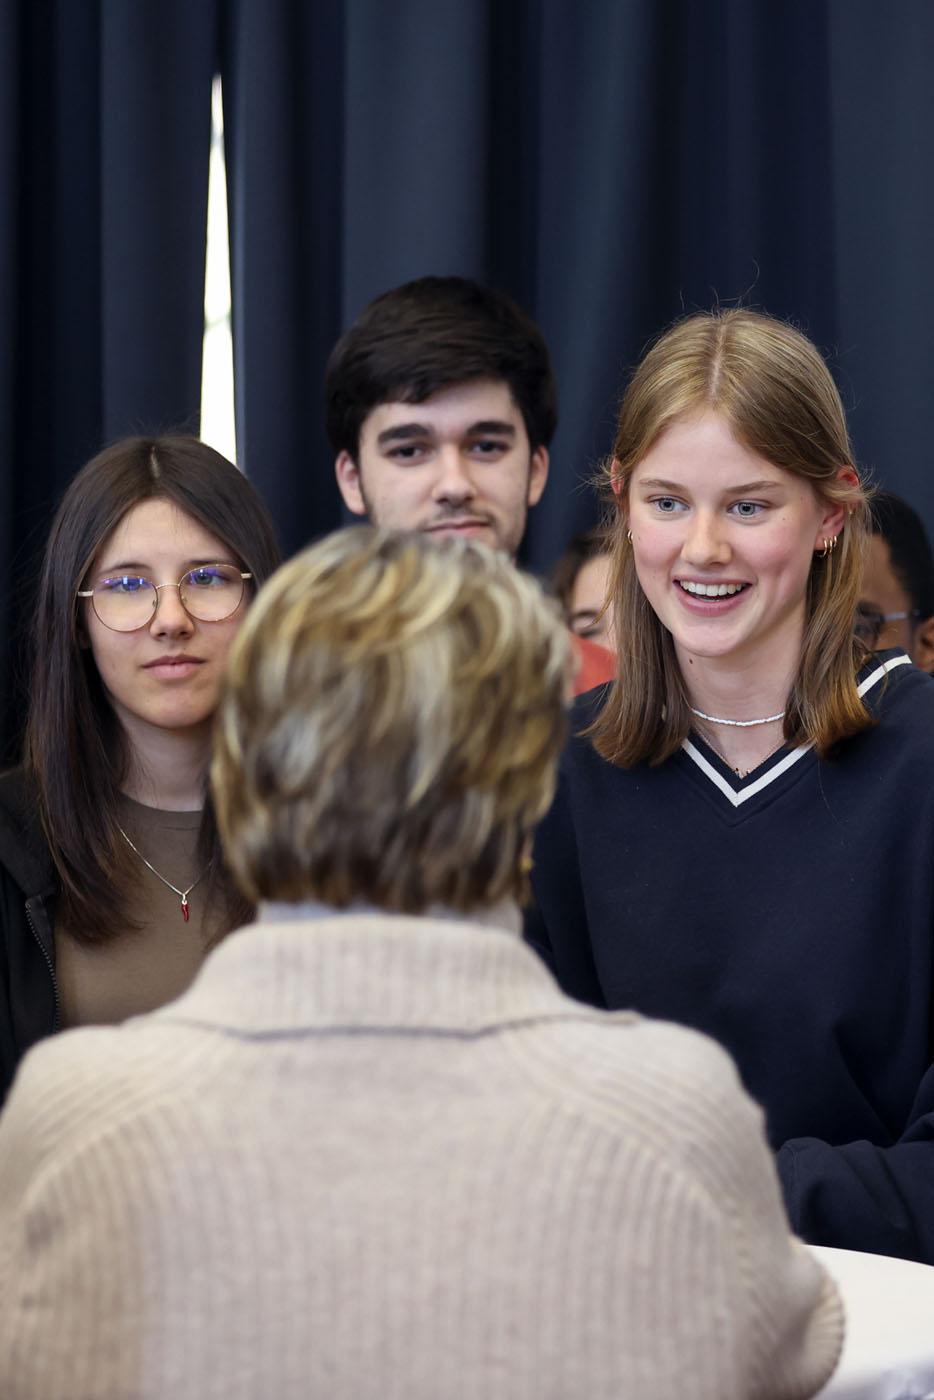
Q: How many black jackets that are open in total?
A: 1